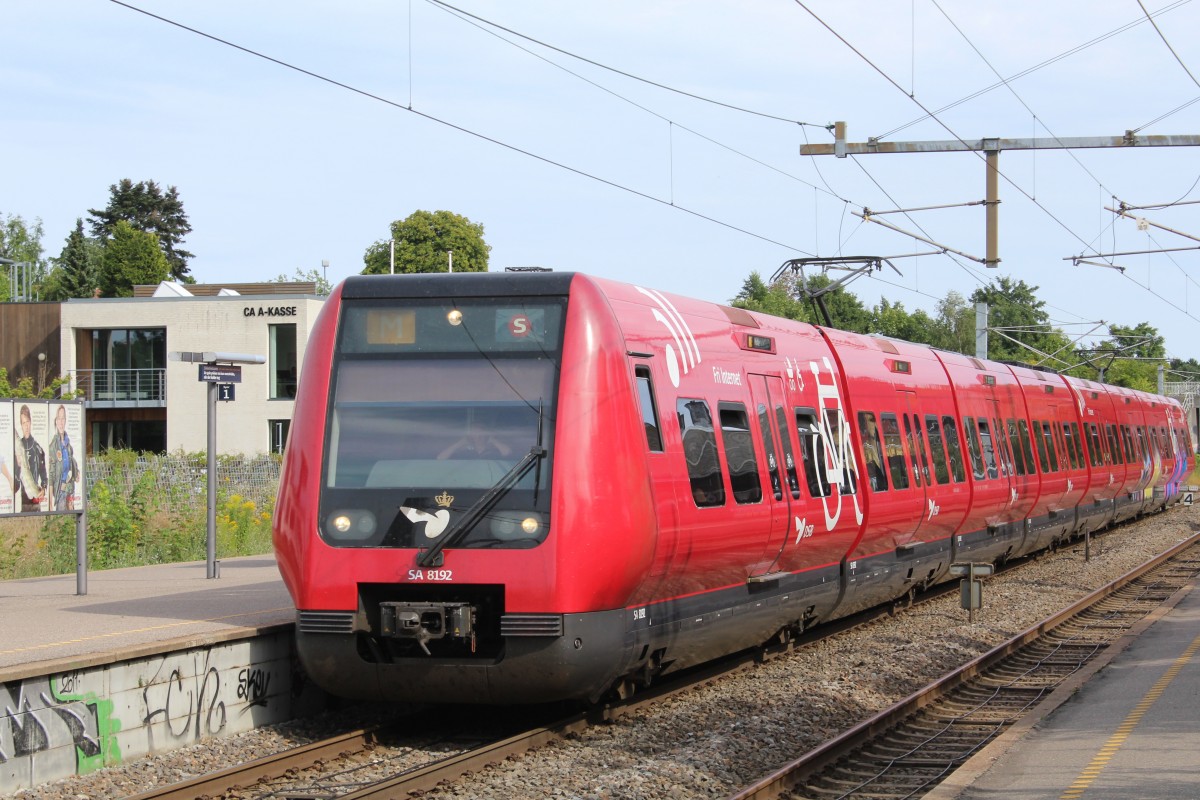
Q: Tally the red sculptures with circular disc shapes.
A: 0